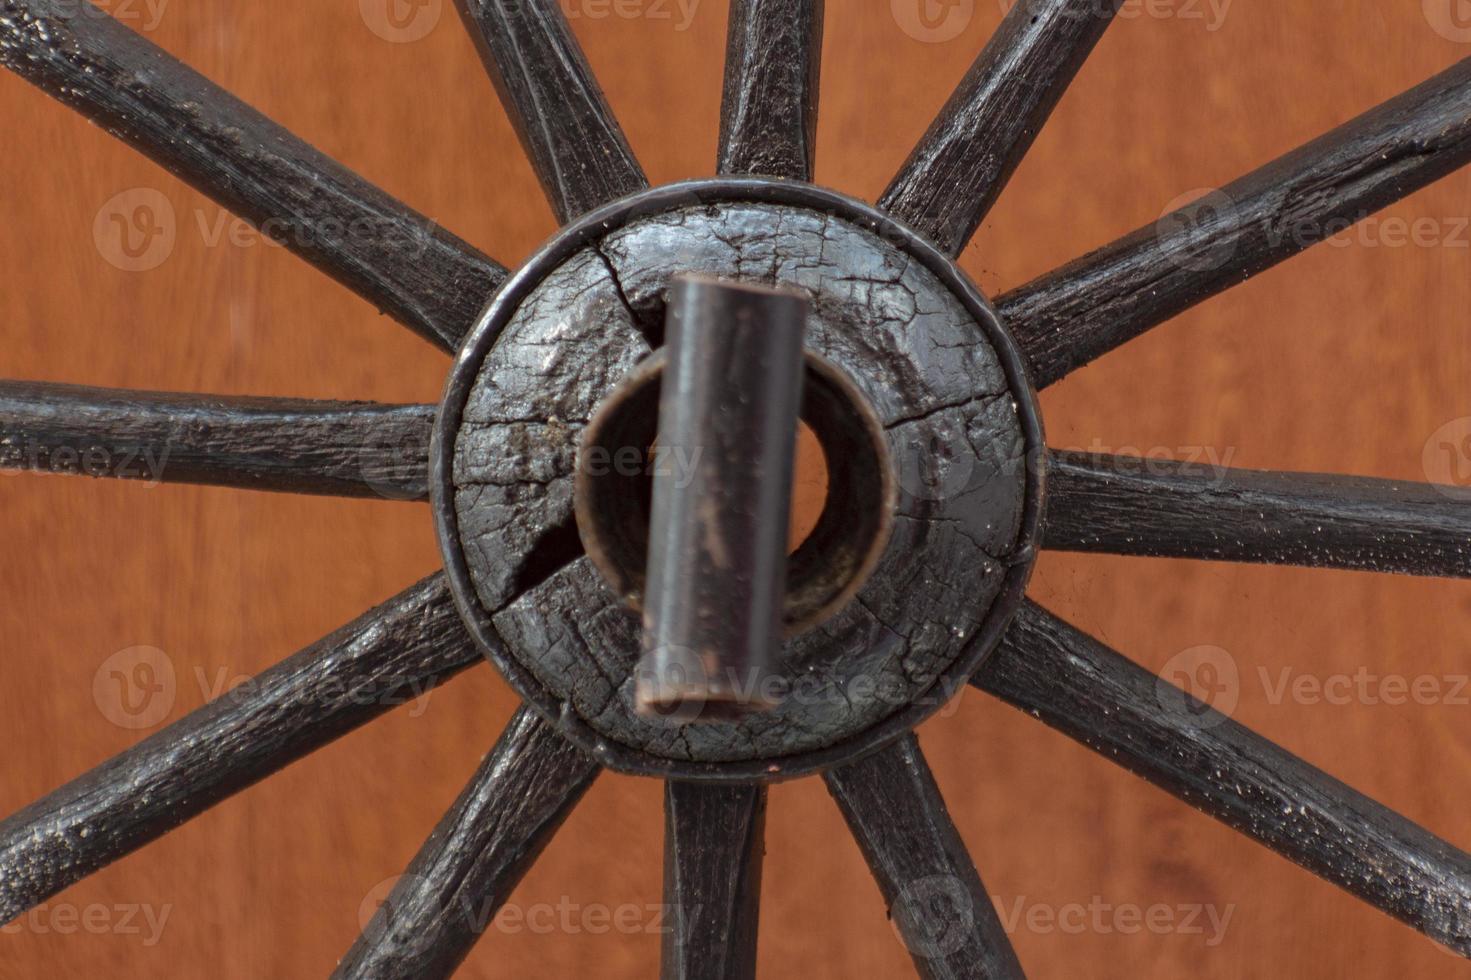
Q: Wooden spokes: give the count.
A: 12